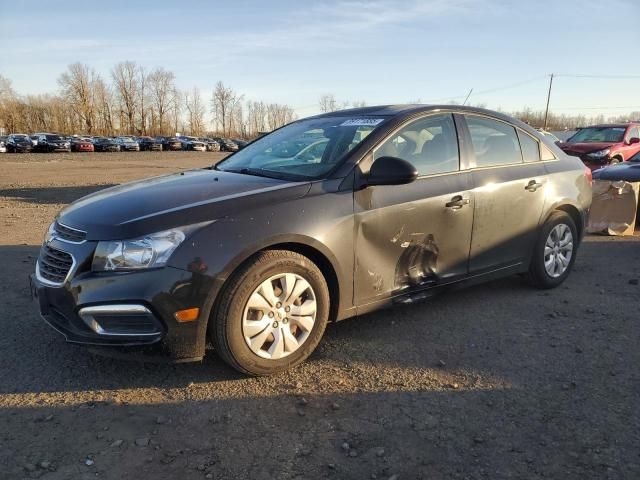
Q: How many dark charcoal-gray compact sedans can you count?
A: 1